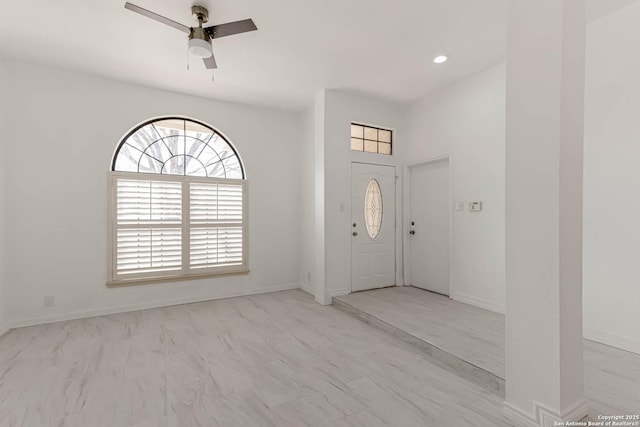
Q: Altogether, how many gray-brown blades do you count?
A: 3